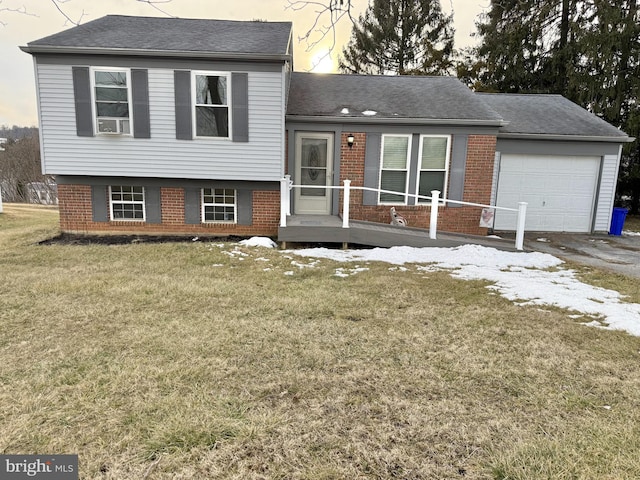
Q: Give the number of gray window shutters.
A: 10